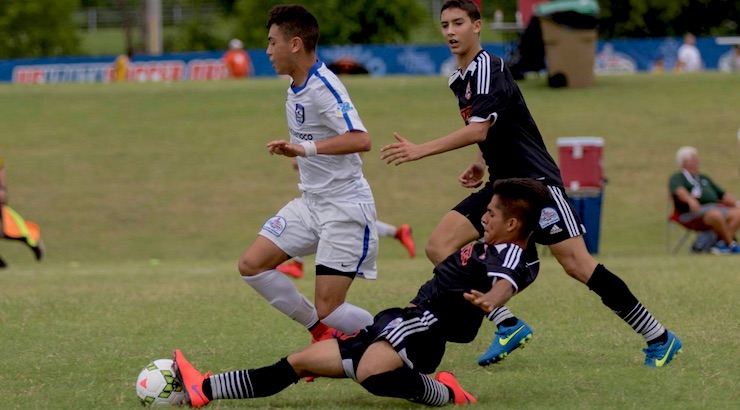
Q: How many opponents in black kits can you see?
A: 2